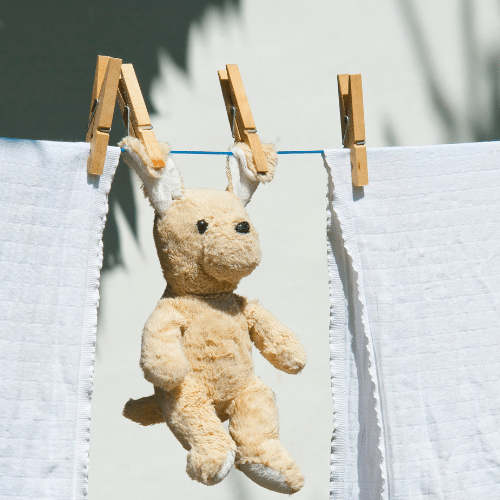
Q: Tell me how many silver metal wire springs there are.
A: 4